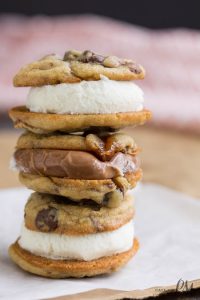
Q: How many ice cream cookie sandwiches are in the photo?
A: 3